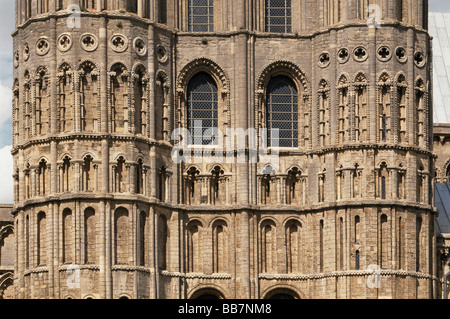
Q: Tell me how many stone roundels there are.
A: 14